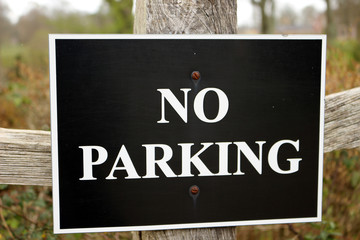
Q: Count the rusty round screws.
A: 2